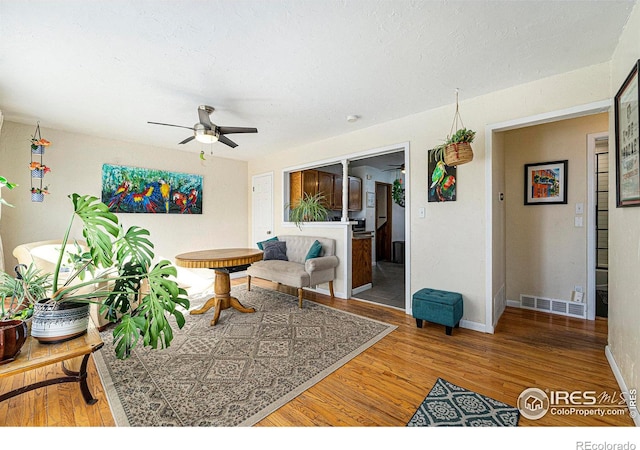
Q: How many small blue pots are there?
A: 3